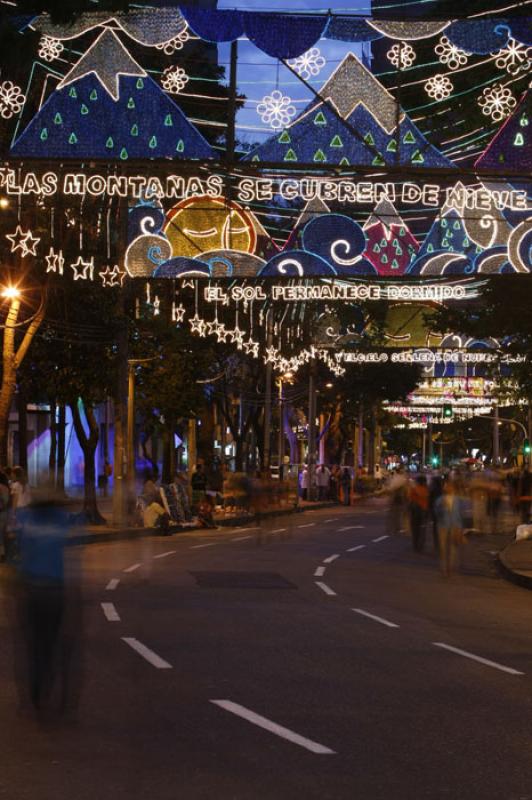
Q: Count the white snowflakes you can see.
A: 11